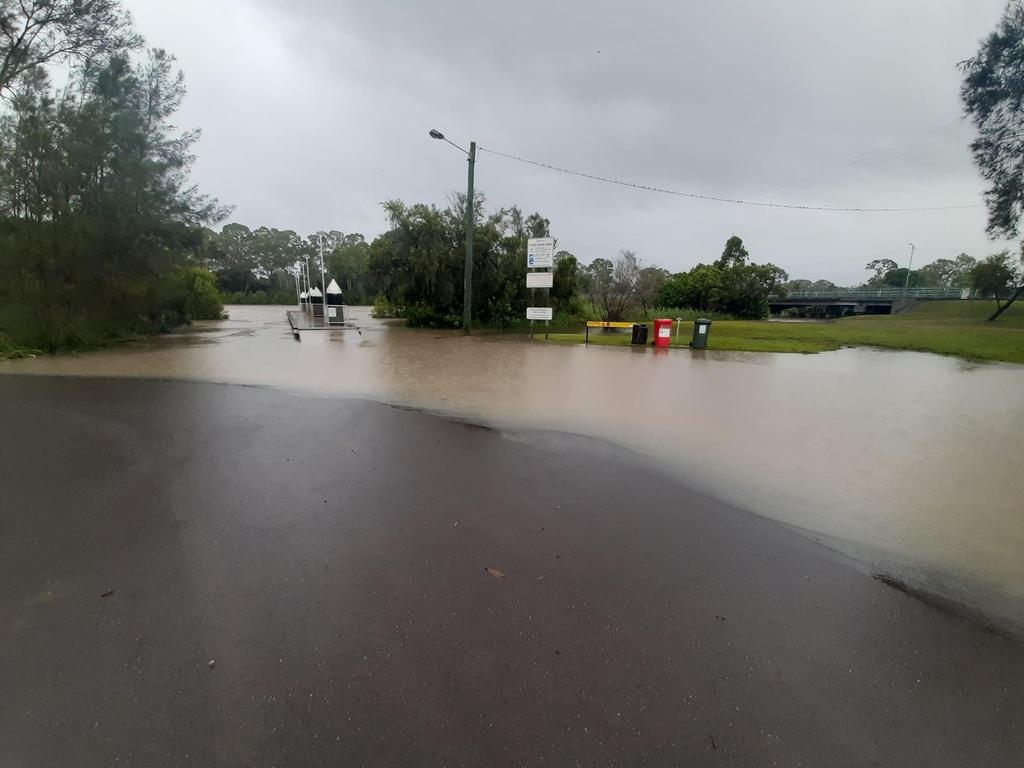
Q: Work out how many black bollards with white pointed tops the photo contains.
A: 4